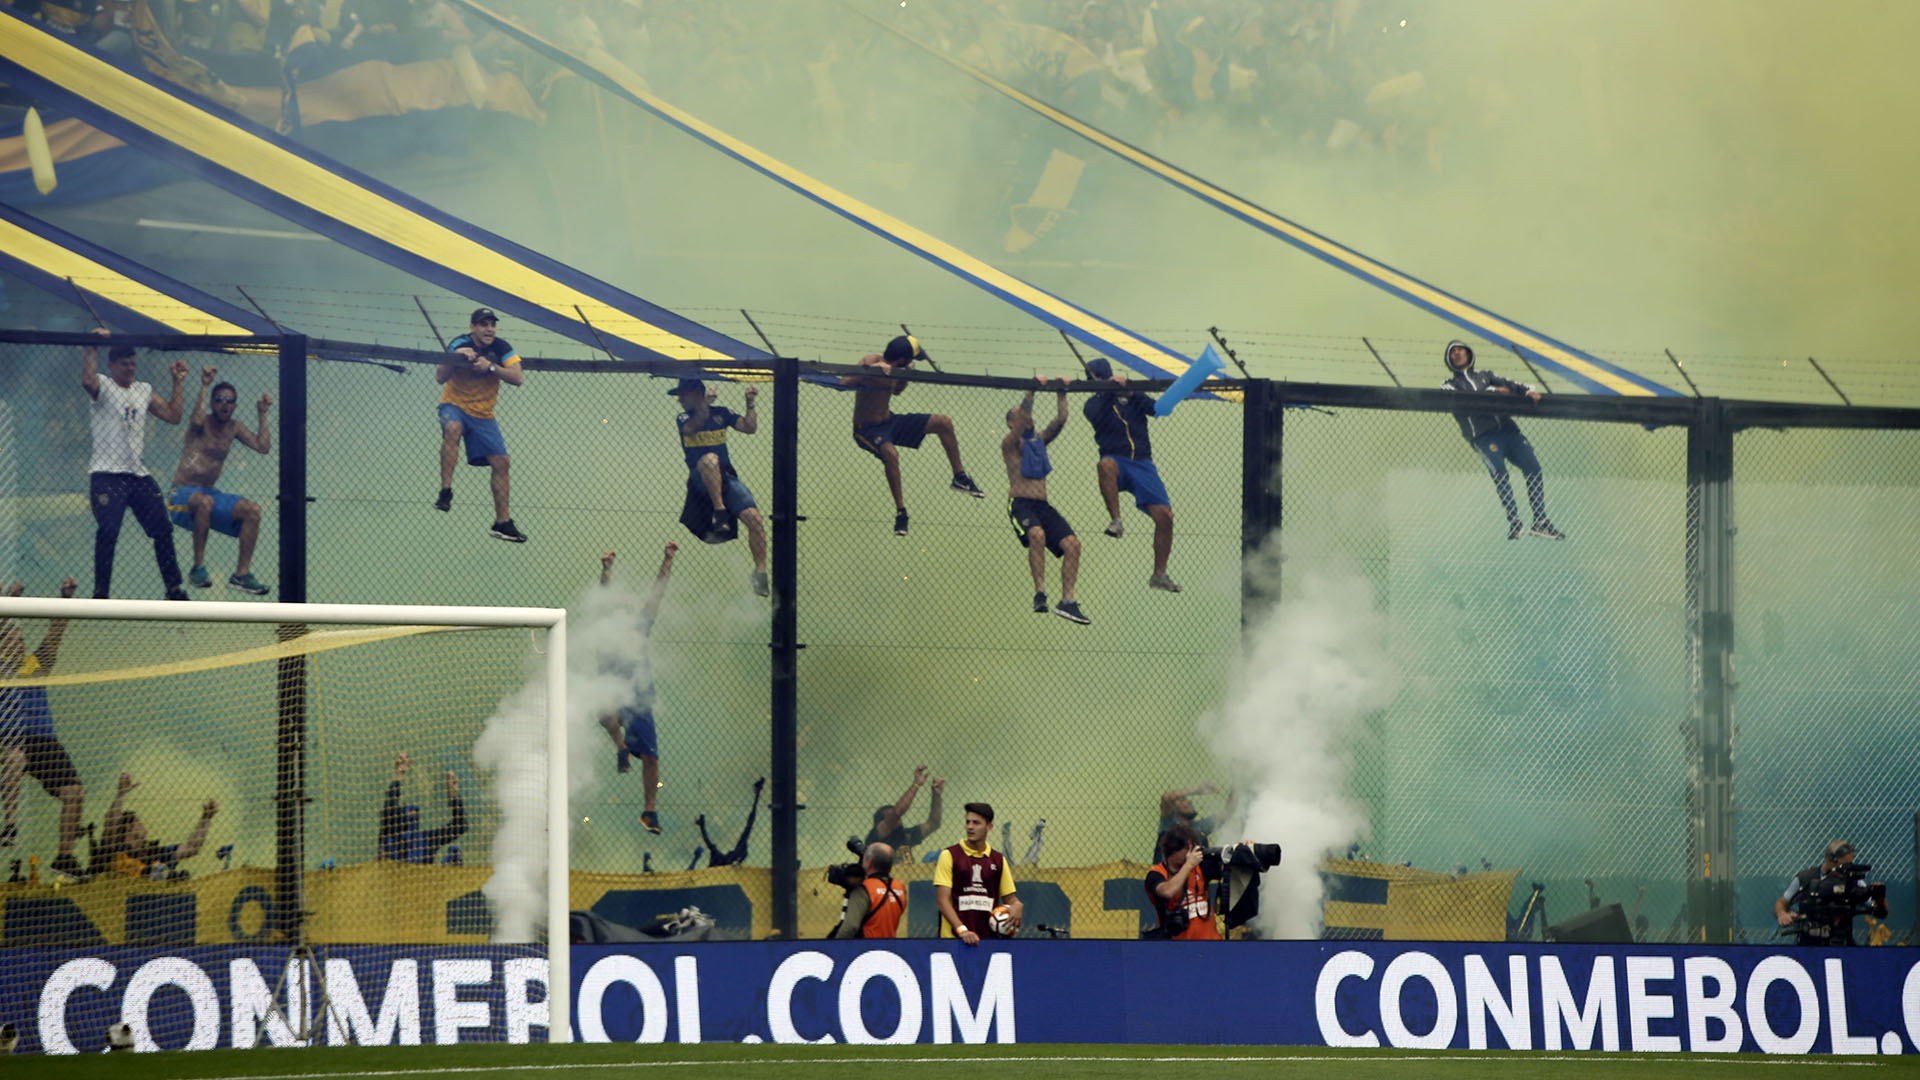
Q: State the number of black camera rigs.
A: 3